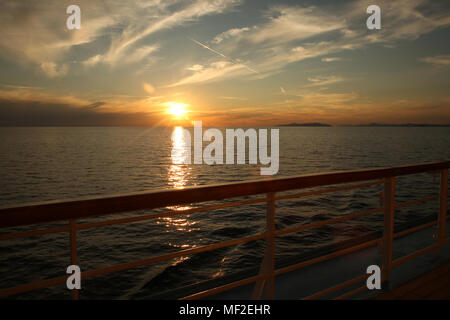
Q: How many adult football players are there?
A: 0